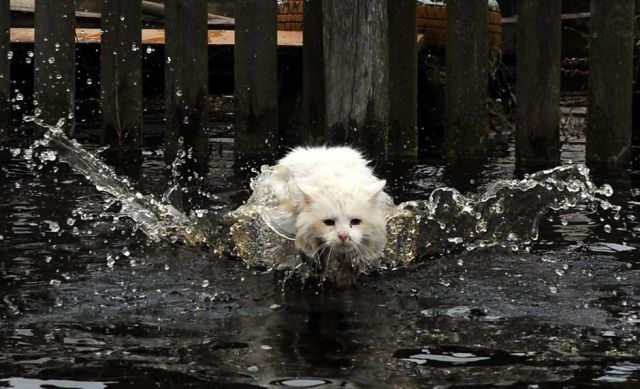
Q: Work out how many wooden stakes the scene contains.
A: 11